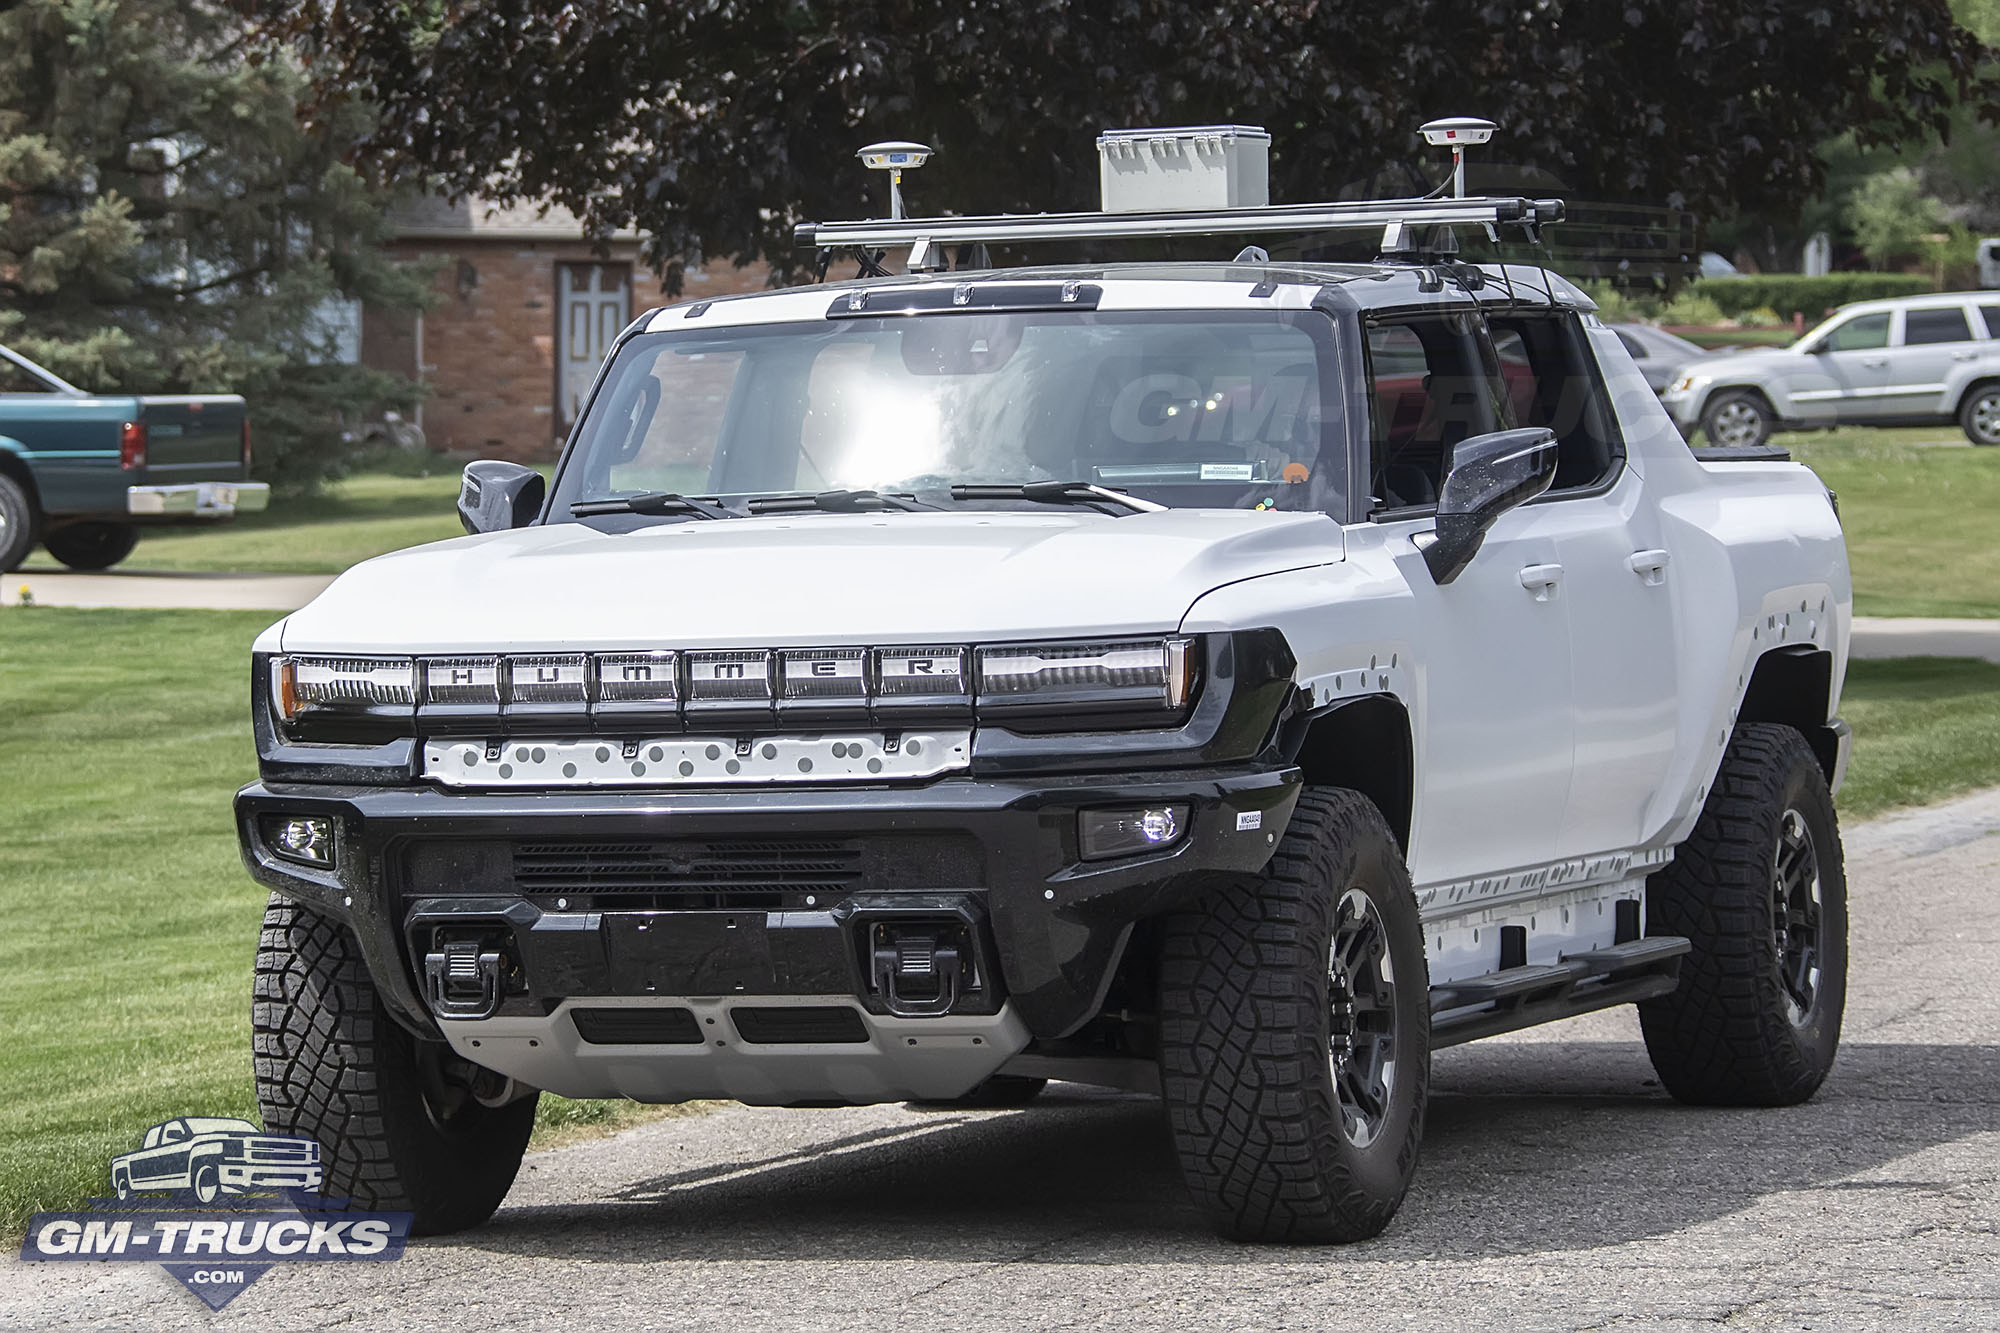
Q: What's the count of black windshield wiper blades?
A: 3